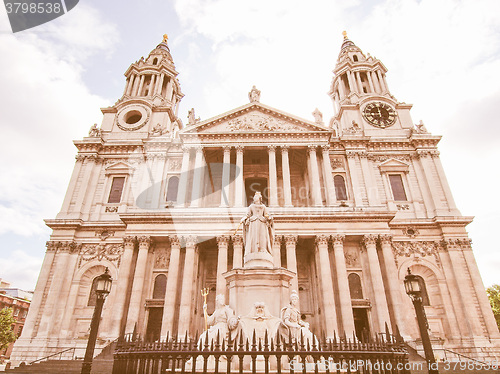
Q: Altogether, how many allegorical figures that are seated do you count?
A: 2